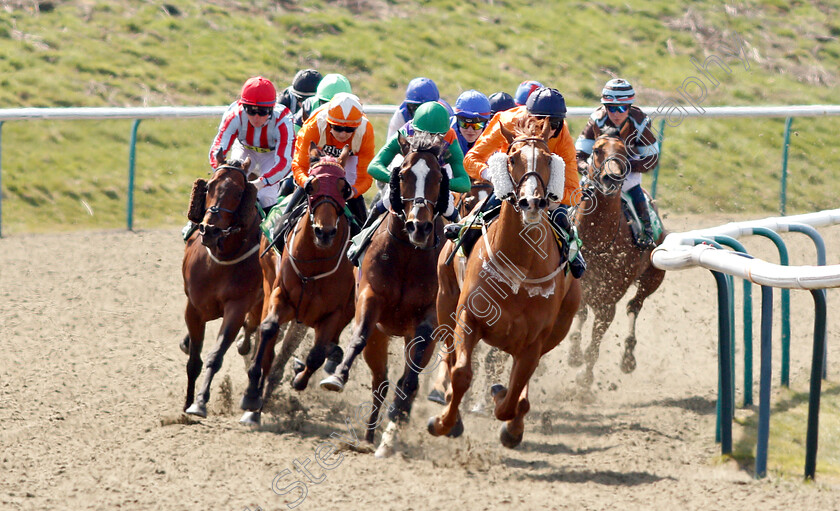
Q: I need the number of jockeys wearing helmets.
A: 11